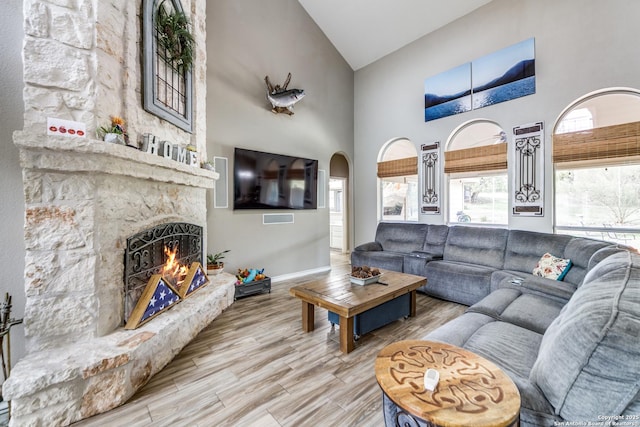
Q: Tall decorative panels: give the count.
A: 2